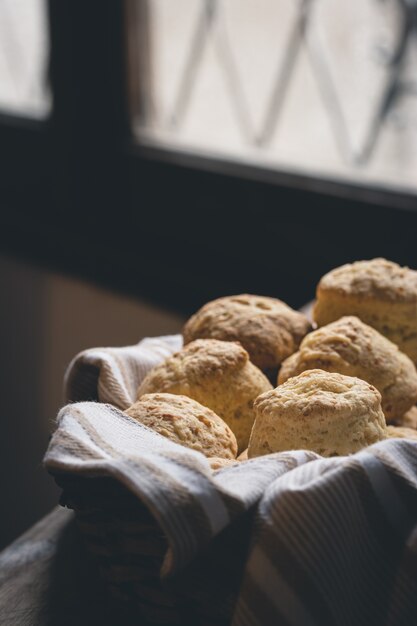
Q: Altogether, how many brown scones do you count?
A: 6